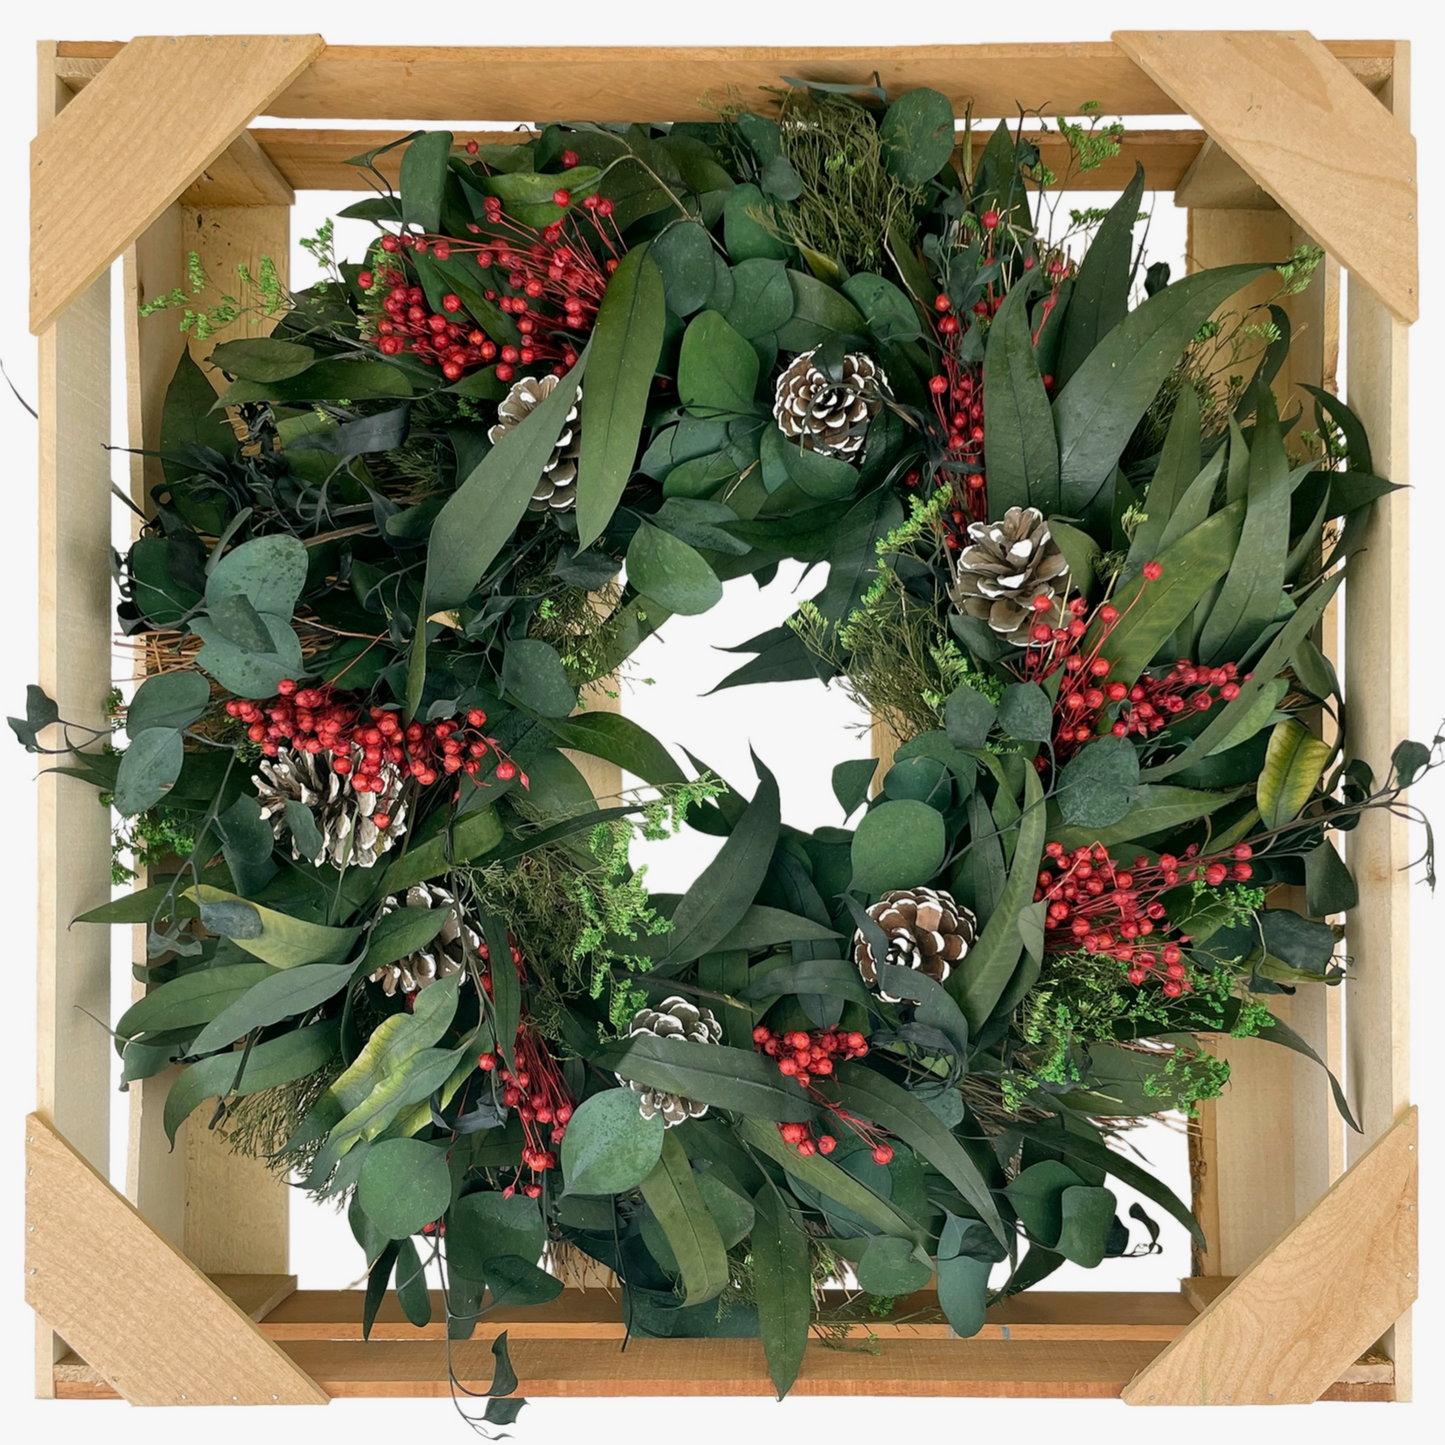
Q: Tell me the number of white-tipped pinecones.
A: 7